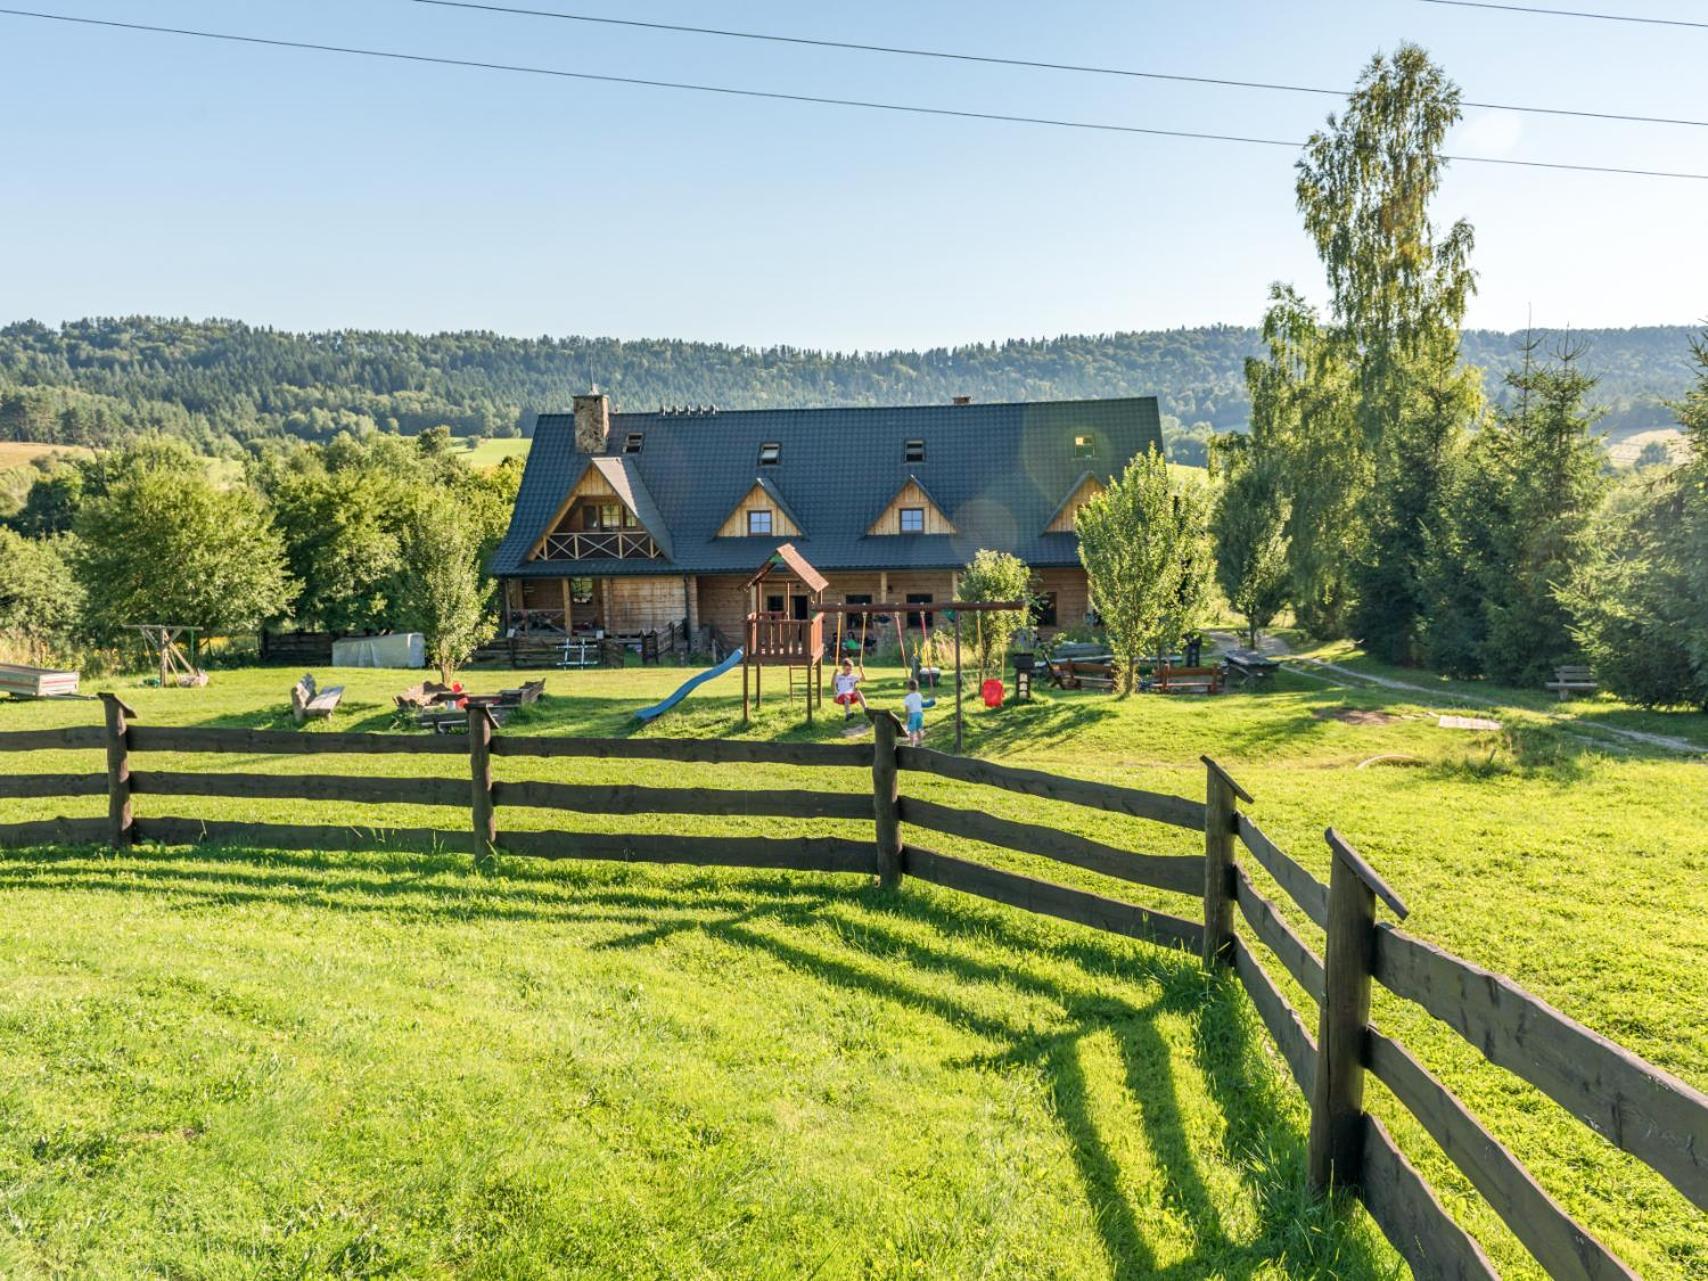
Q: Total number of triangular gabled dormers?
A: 4